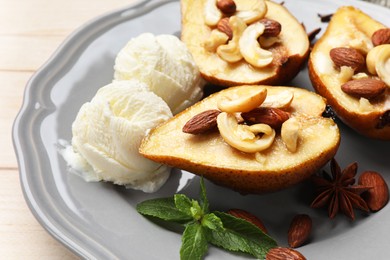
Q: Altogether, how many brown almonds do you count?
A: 12